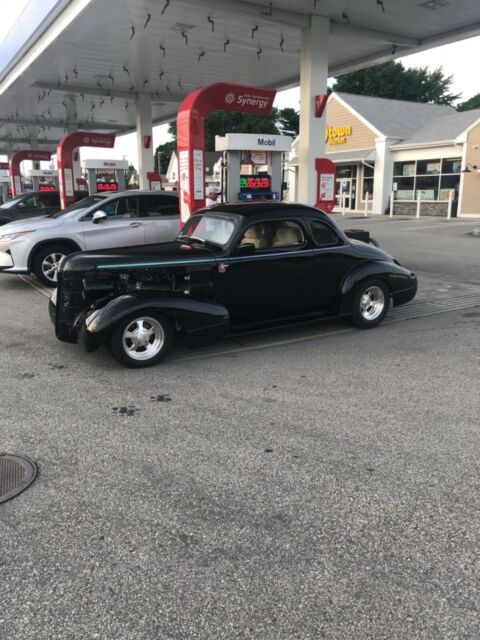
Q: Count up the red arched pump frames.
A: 3